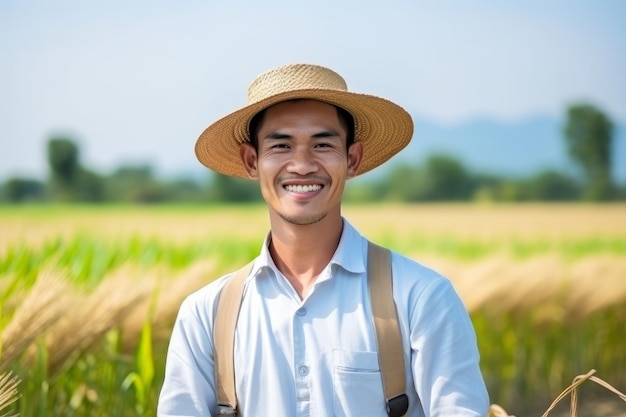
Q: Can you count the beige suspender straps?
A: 2